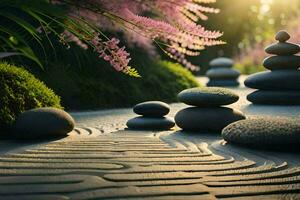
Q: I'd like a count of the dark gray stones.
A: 14